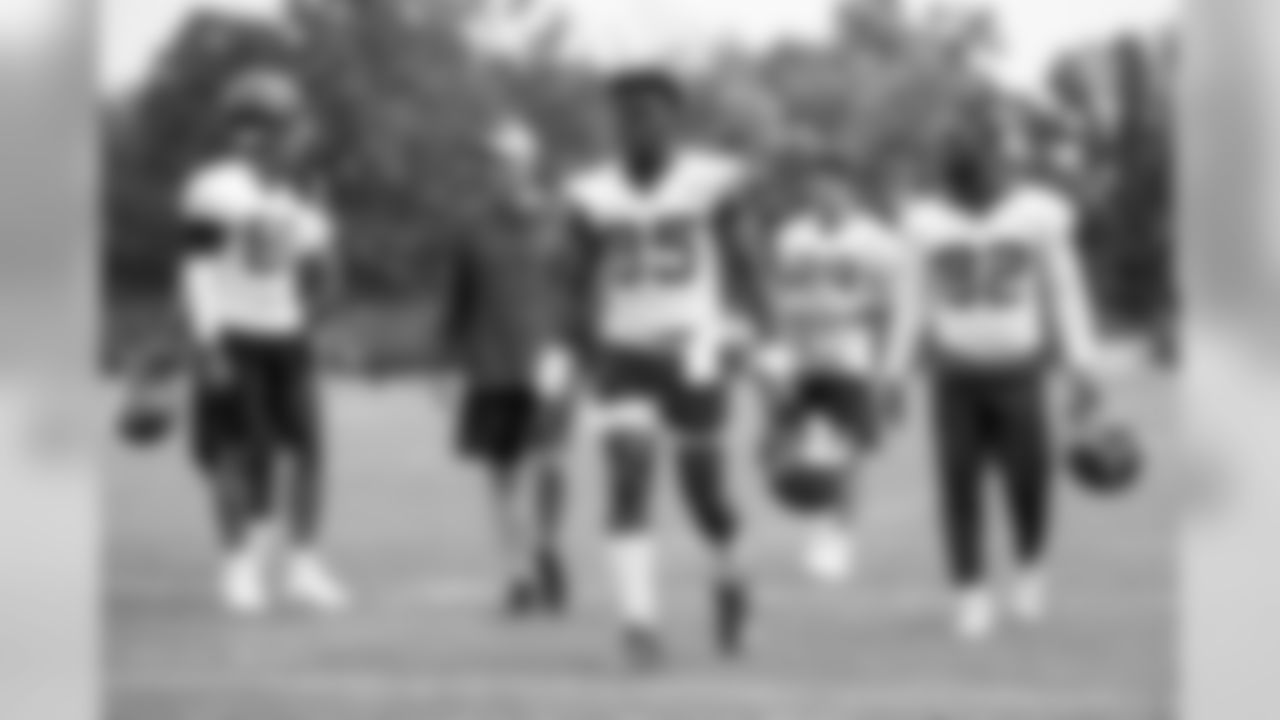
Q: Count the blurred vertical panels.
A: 2